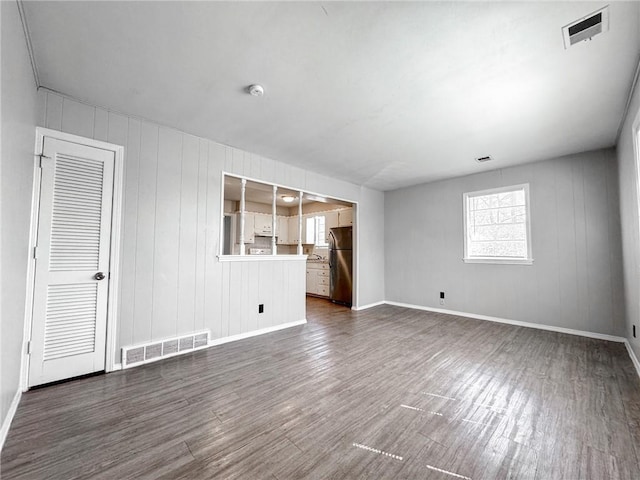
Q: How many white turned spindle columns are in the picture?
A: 3